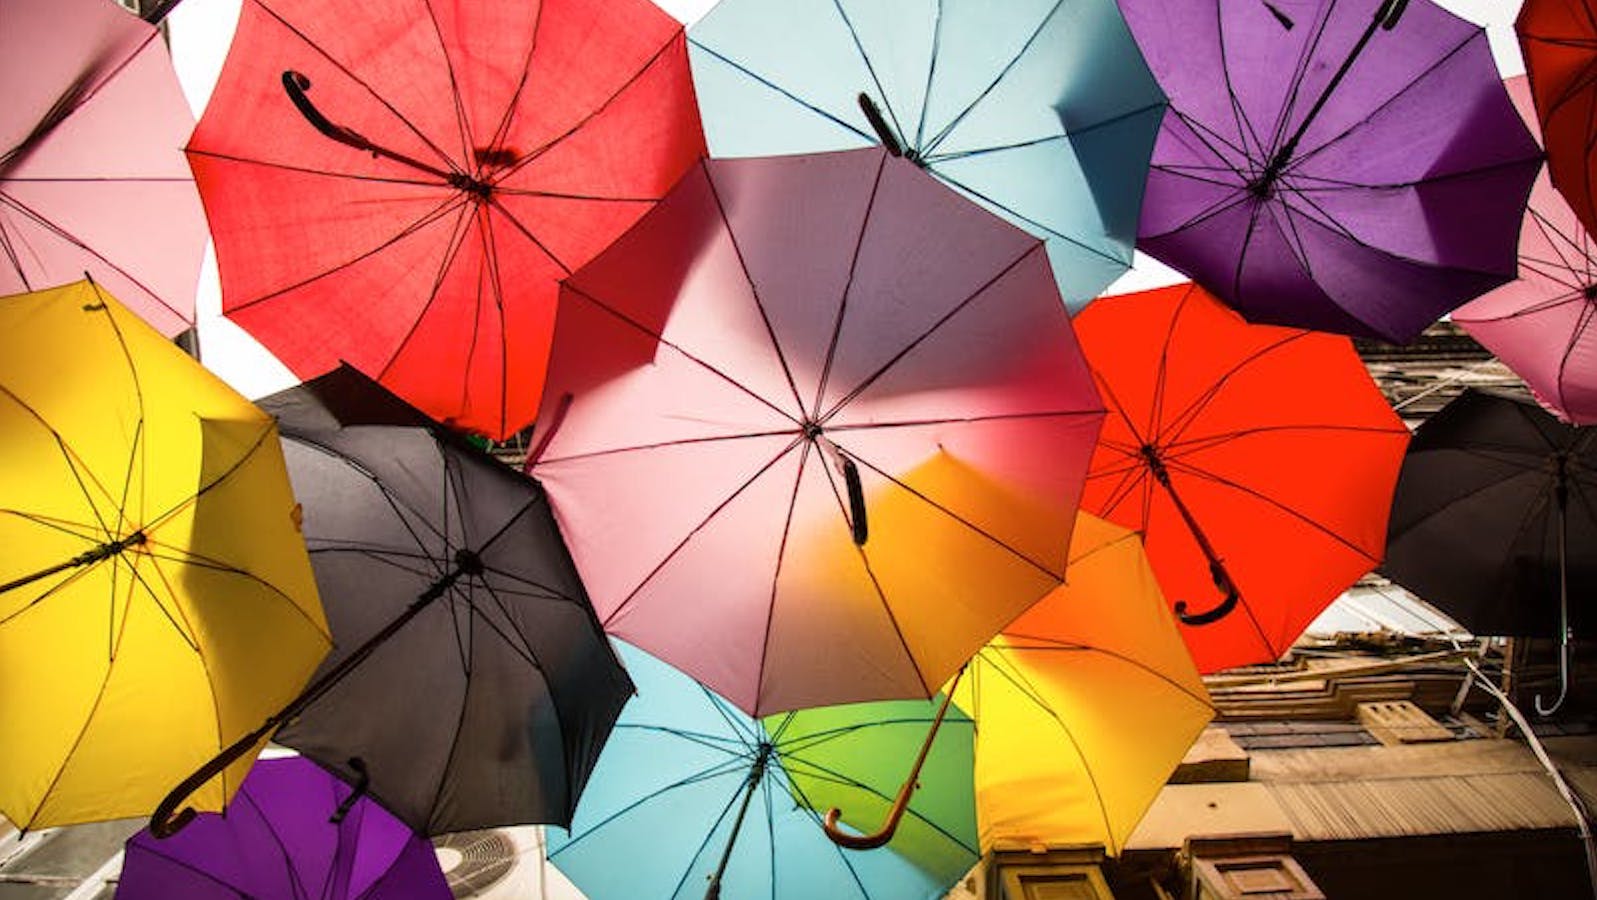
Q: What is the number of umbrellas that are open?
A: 14